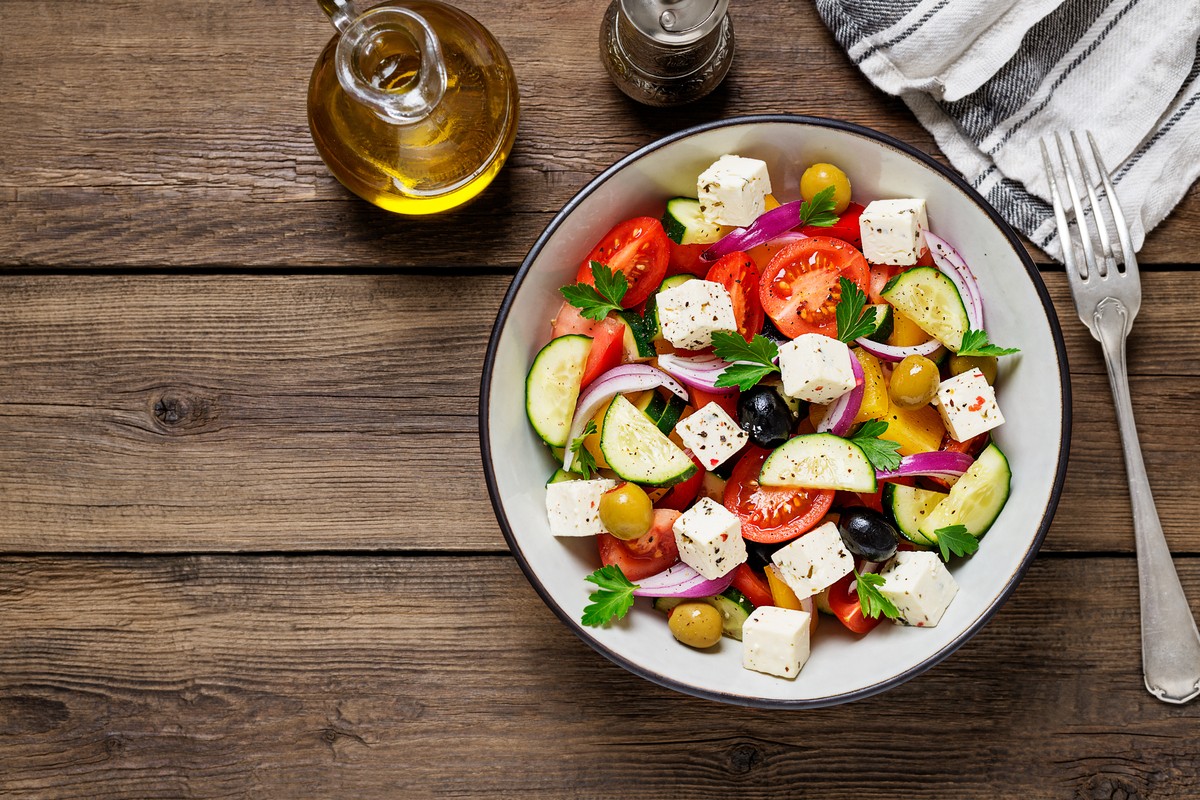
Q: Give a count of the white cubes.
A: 11